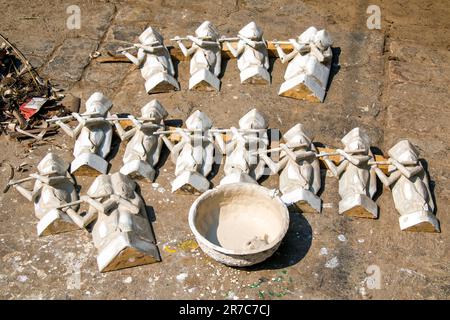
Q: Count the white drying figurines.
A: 13